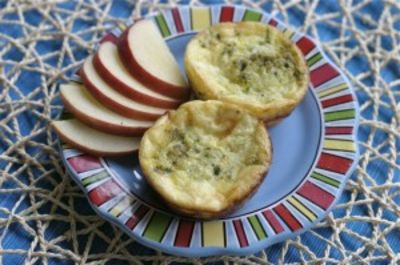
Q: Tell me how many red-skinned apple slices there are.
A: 5